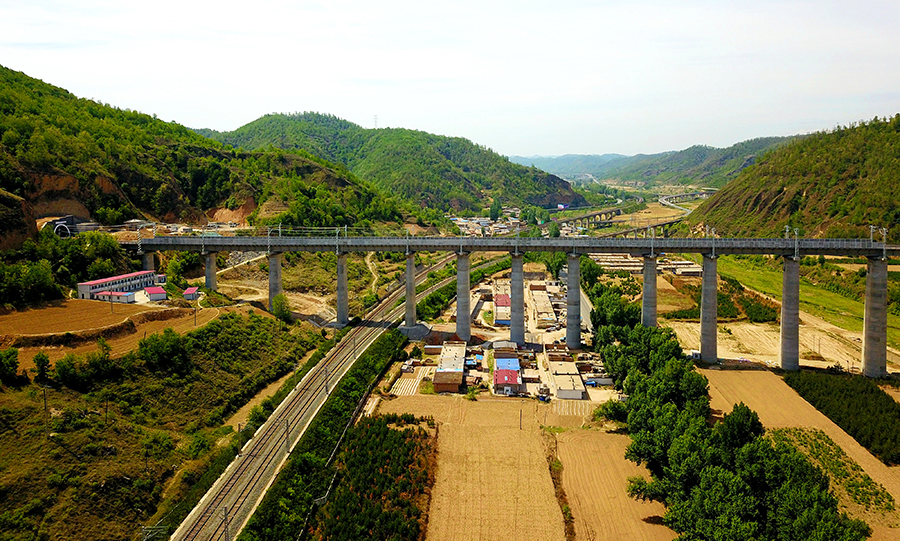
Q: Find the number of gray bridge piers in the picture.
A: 12